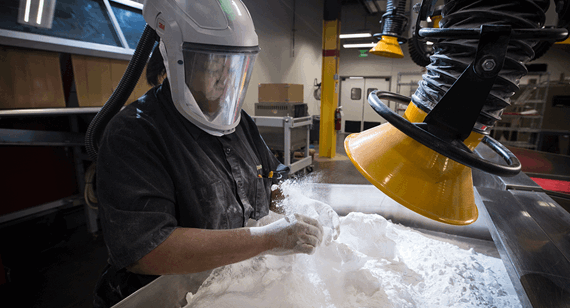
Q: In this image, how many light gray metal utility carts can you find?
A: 1